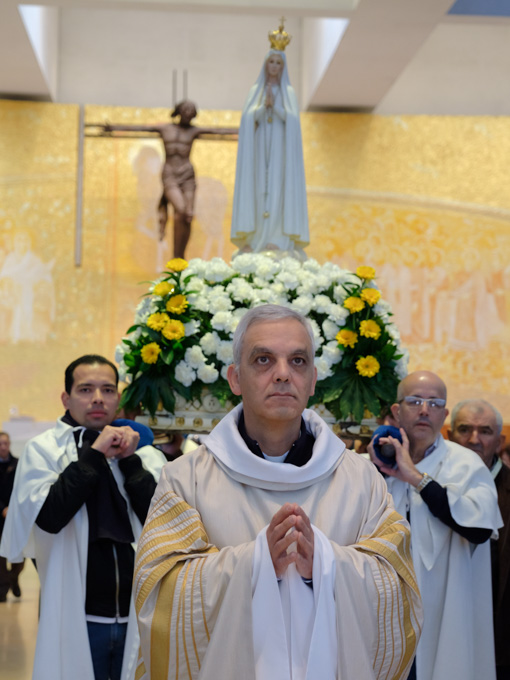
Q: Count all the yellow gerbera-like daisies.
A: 12